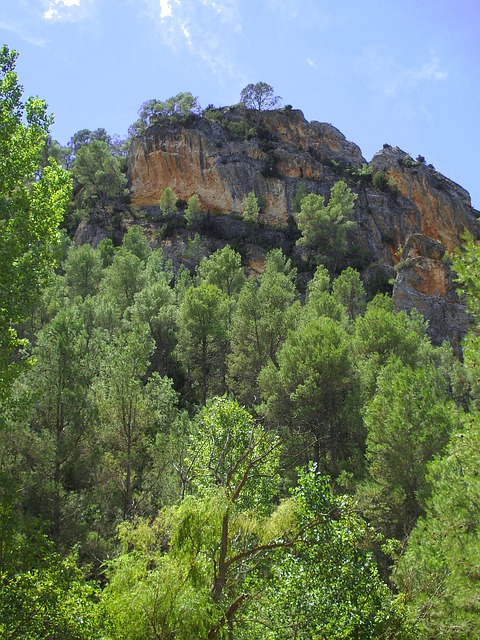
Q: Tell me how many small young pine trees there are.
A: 3